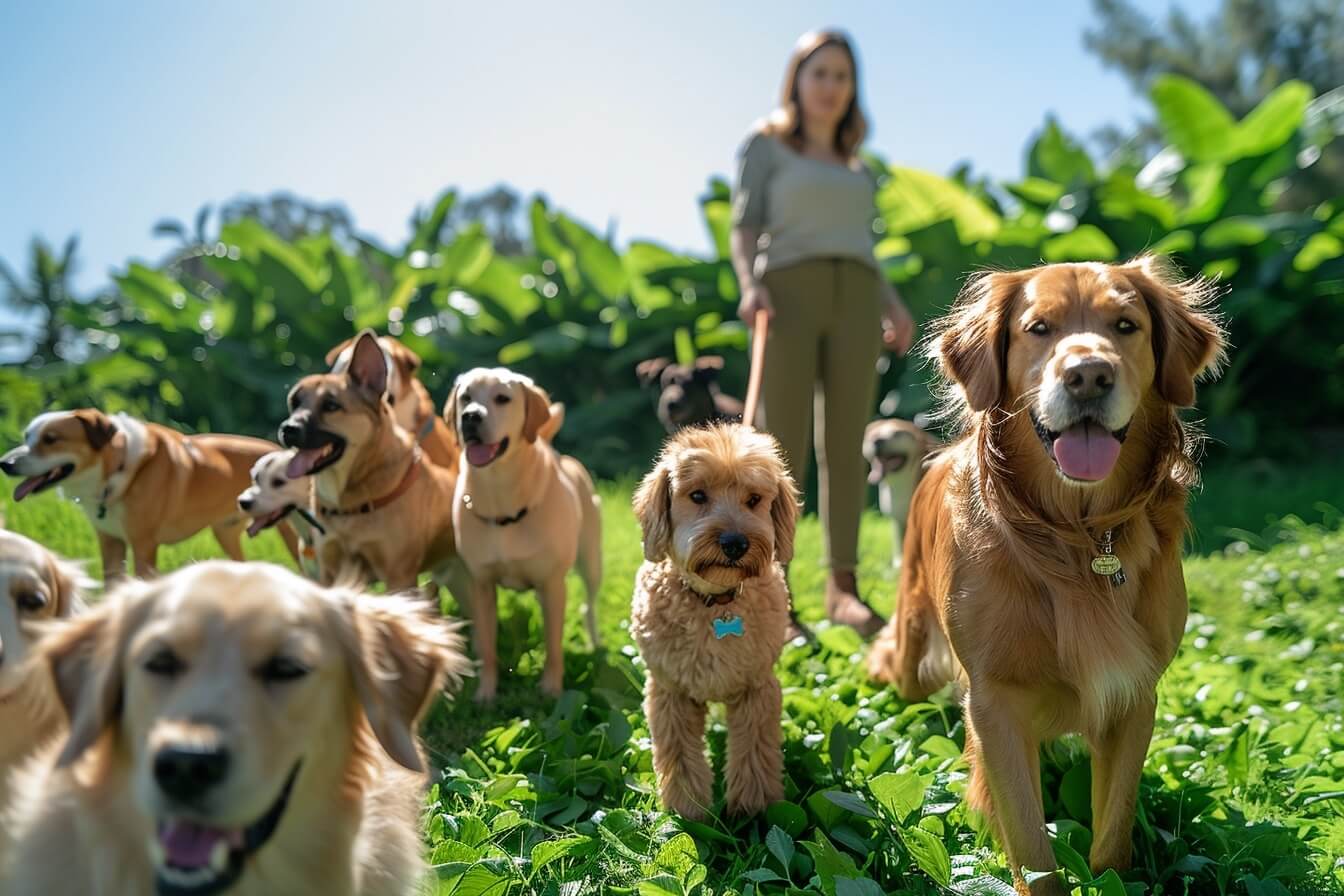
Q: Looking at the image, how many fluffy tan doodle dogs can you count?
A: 1